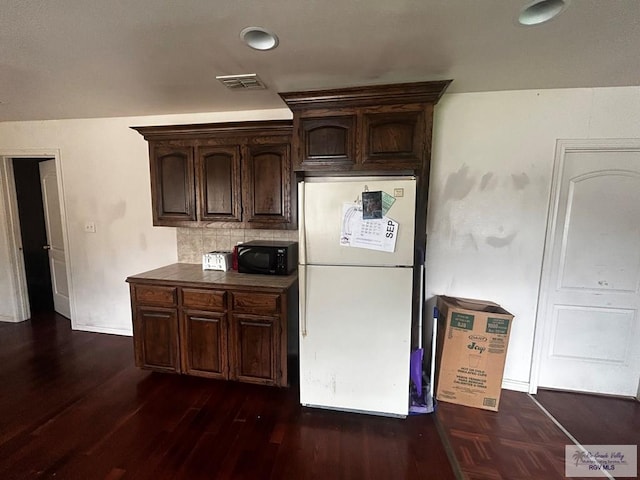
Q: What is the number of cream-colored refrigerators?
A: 1